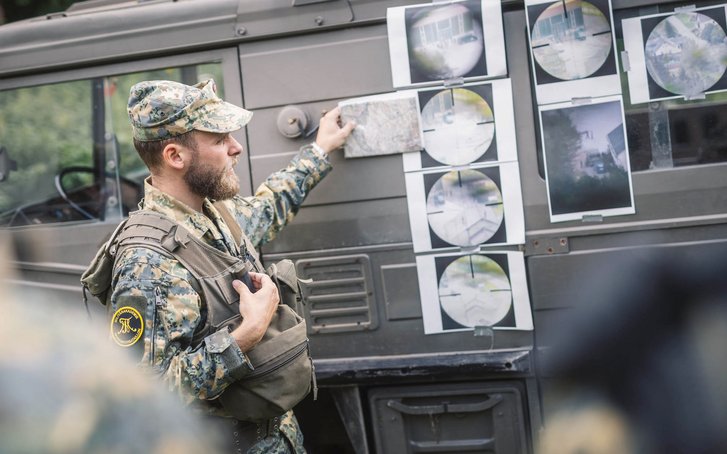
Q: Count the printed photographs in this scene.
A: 7